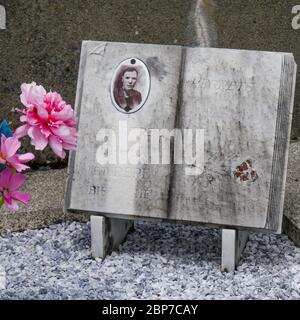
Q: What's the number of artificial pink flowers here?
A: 3